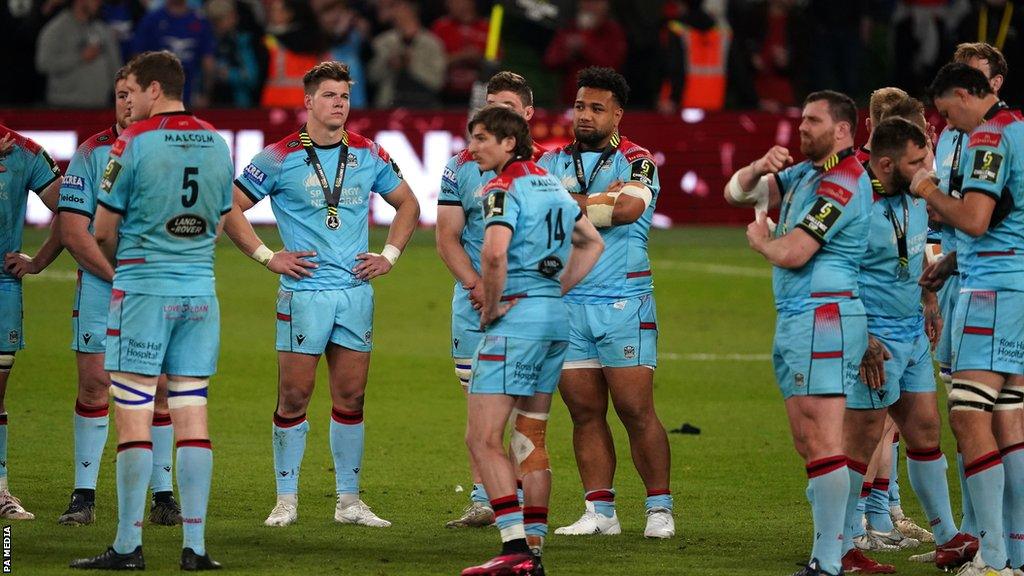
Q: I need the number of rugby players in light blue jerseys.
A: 13